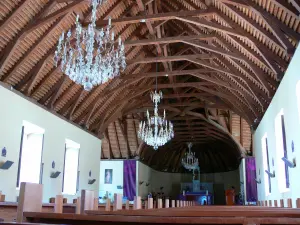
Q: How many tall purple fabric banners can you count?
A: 2